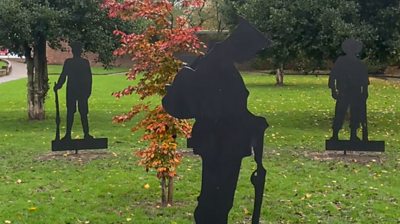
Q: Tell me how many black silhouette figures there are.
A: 3